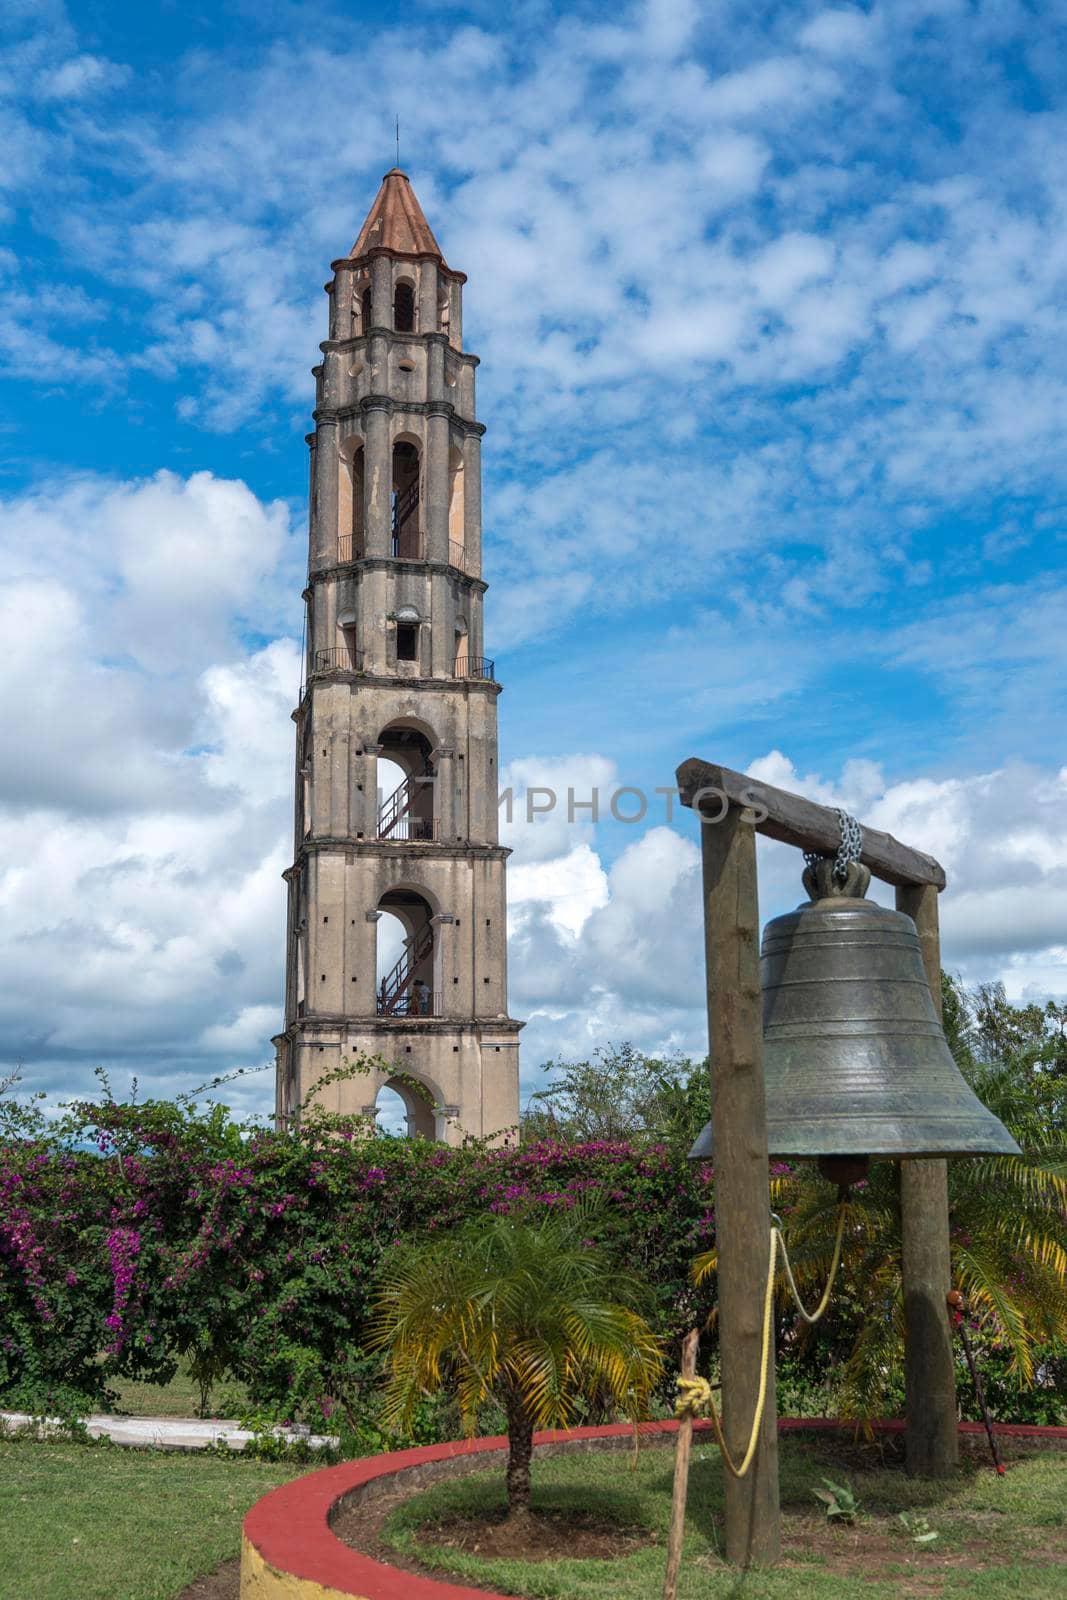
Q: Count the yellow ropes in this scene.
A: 1